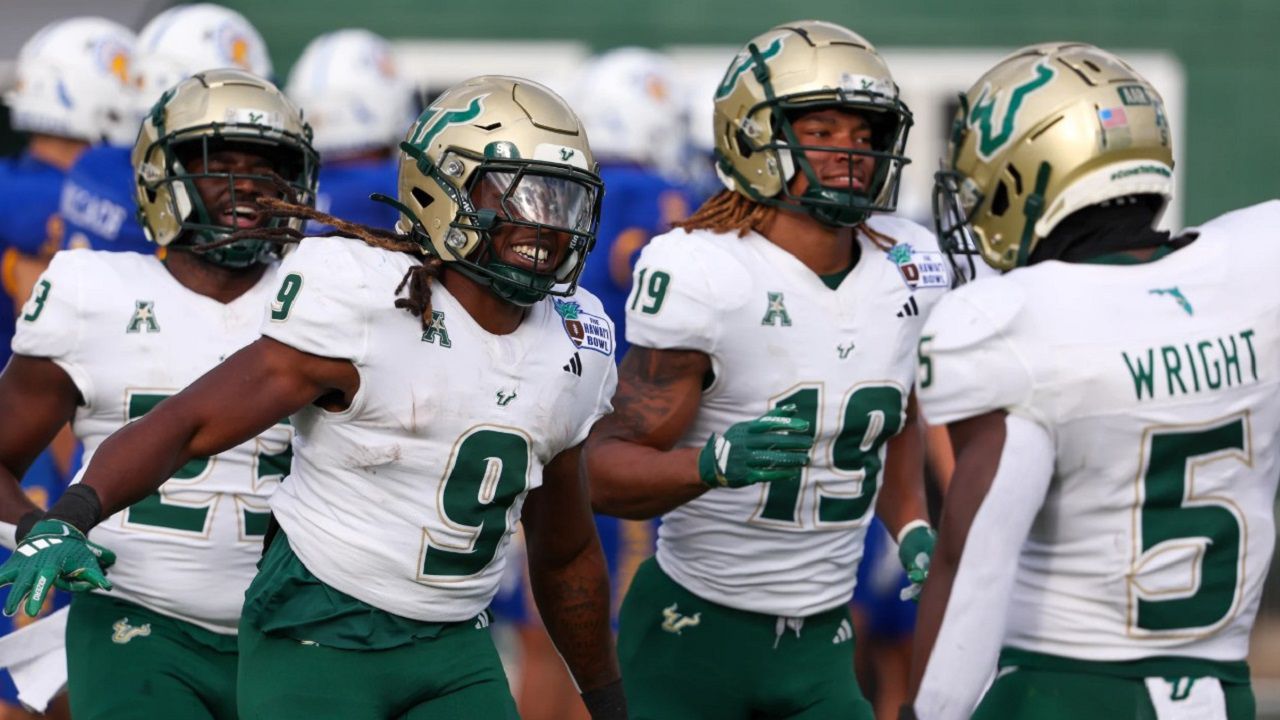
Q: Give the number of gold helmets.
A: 4